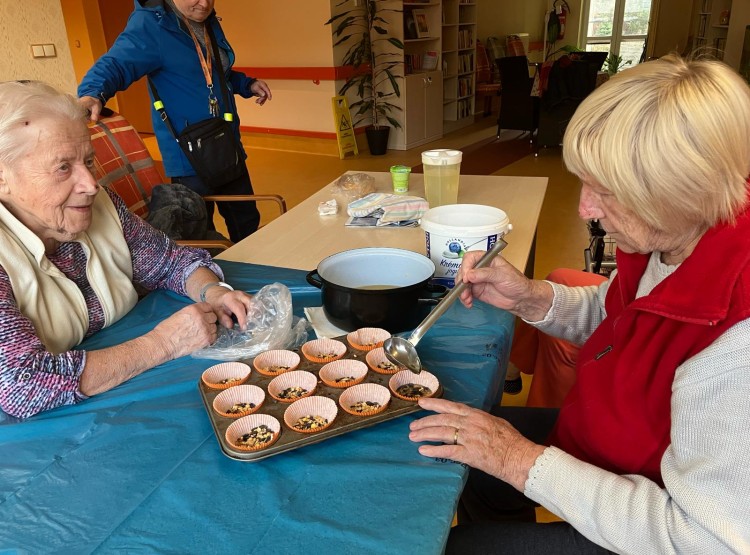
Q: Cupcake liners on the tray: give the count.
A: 12